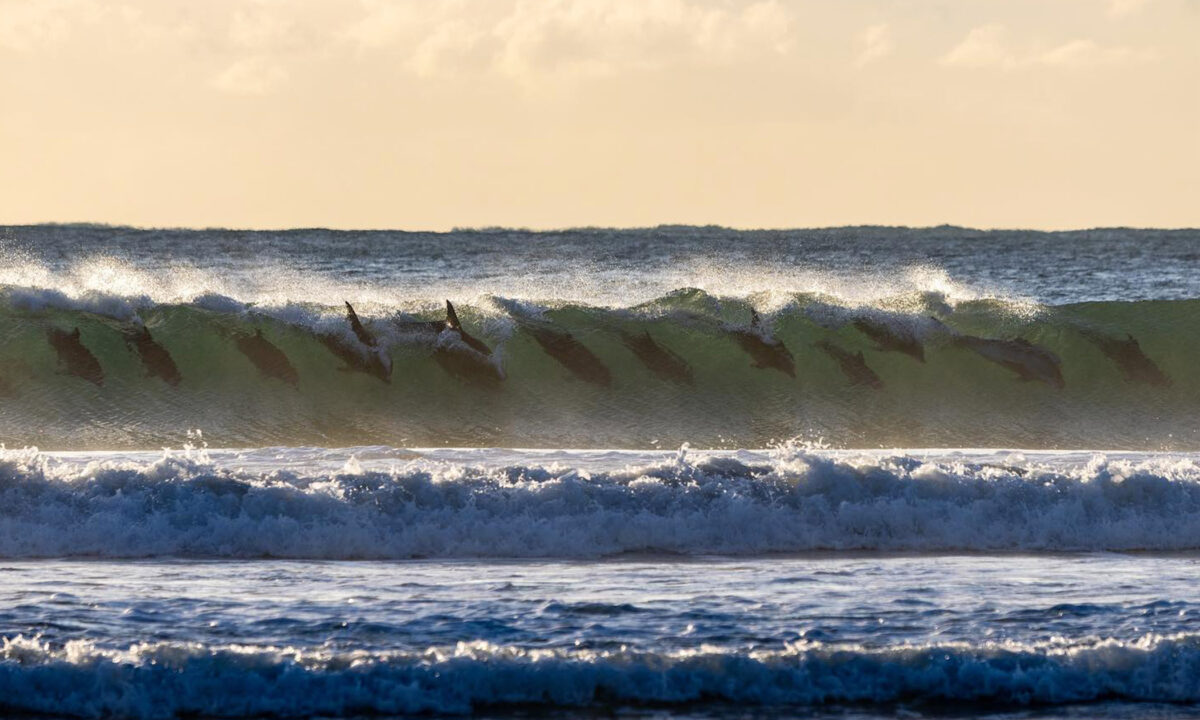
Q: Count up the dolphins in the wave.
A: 12